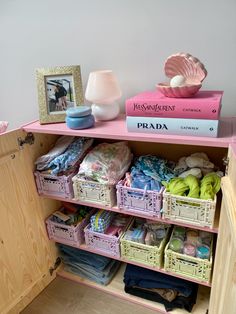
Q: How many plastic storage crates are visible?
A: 8